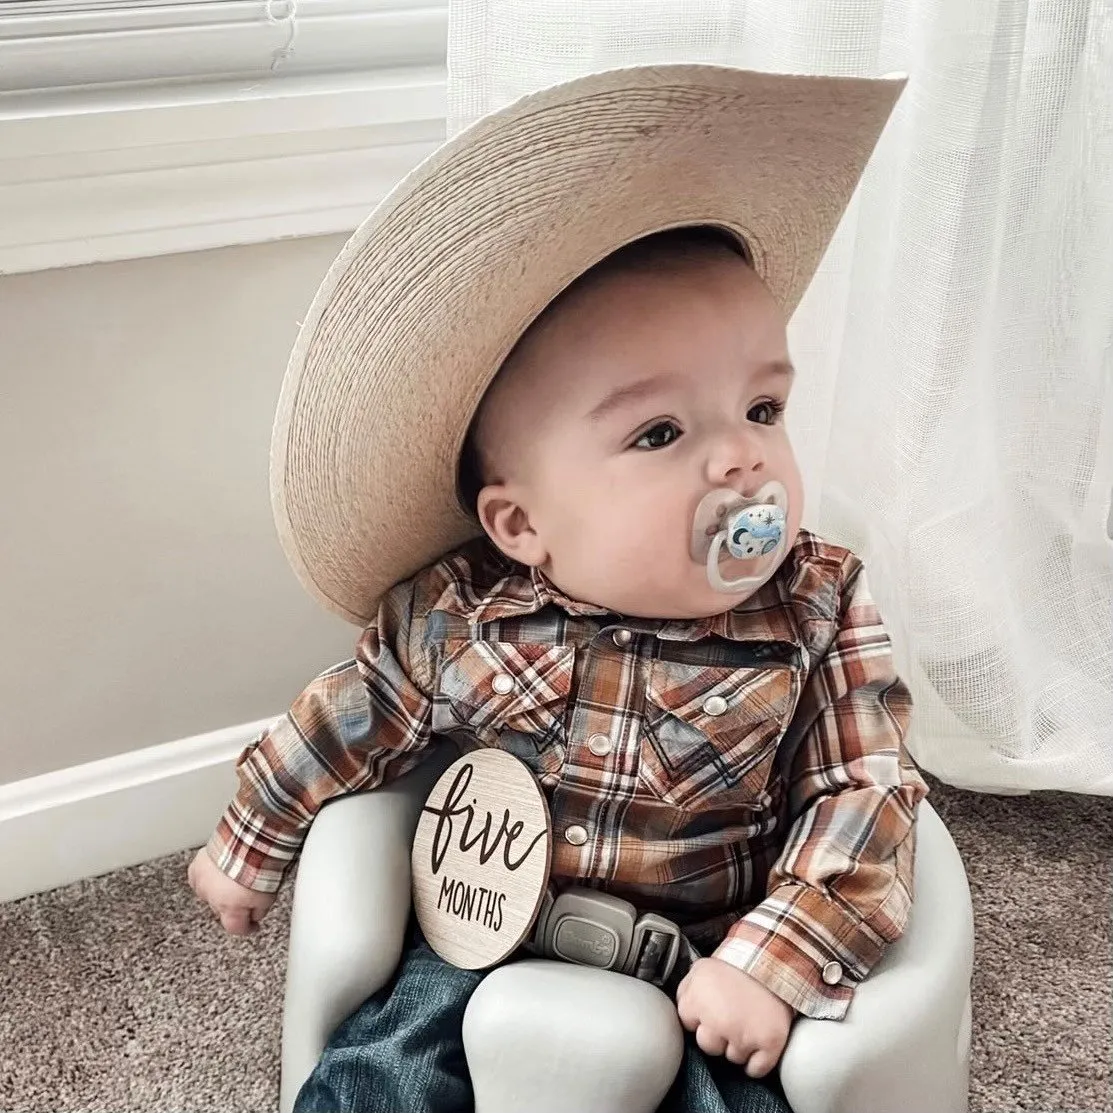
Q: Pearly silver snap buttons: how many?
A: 6